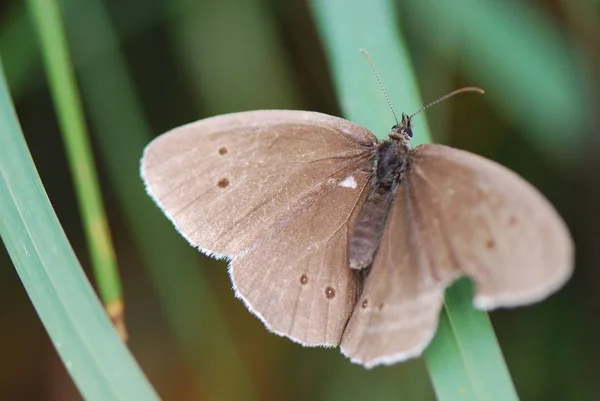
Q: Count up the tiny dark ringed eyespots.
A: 8